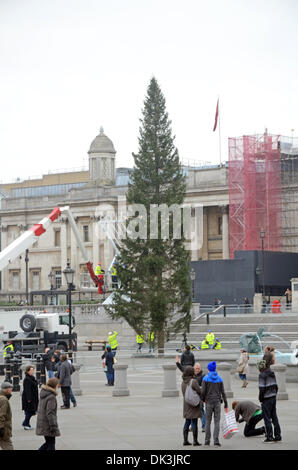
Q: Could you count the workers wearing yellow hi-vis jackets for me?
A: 9